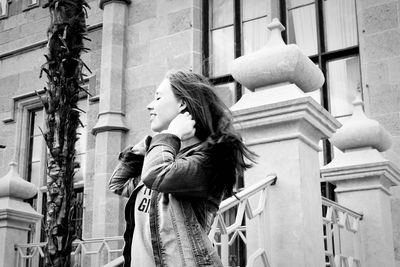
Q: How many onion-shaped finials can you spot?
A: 3